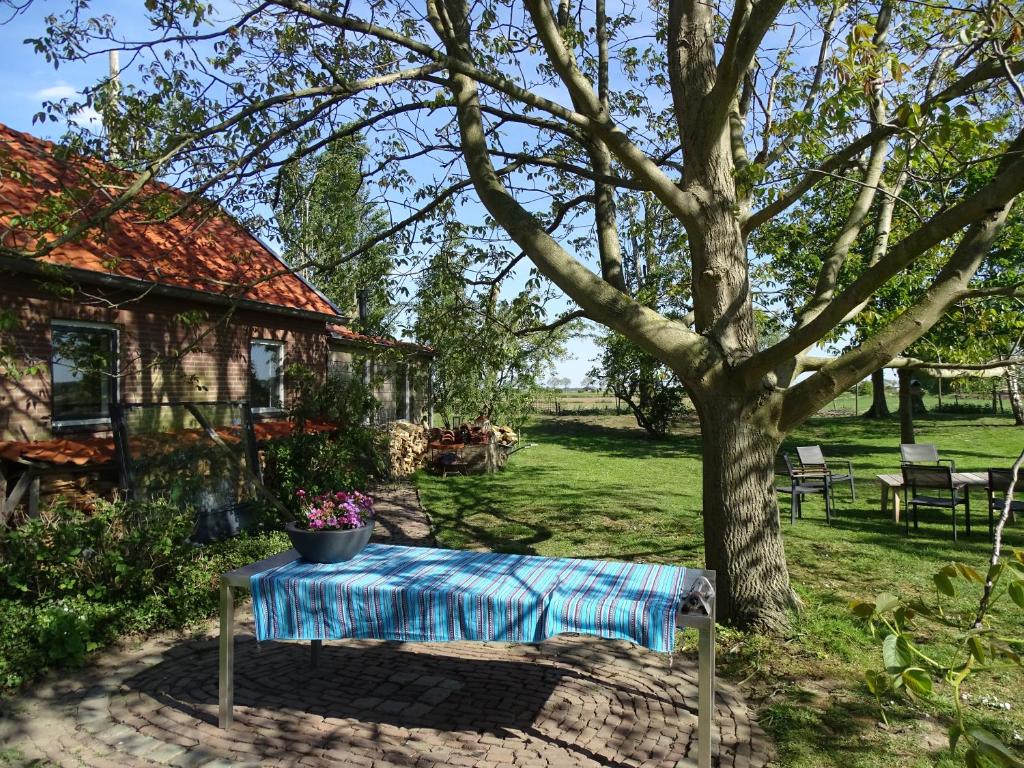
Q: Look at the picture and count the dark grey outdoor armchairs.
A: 5